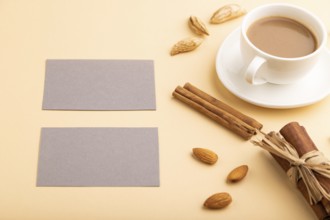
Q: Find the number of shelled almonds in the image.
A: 3